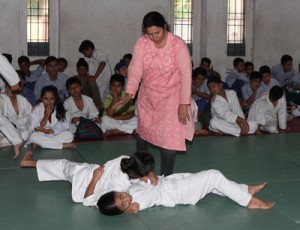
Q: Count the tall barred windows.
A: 3